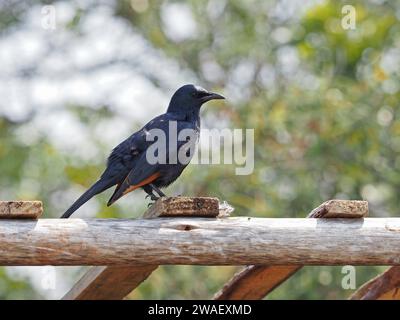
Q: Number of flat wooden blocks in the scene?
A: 3